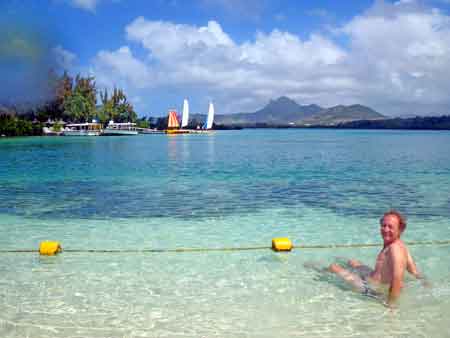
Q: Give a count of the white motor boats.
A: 2